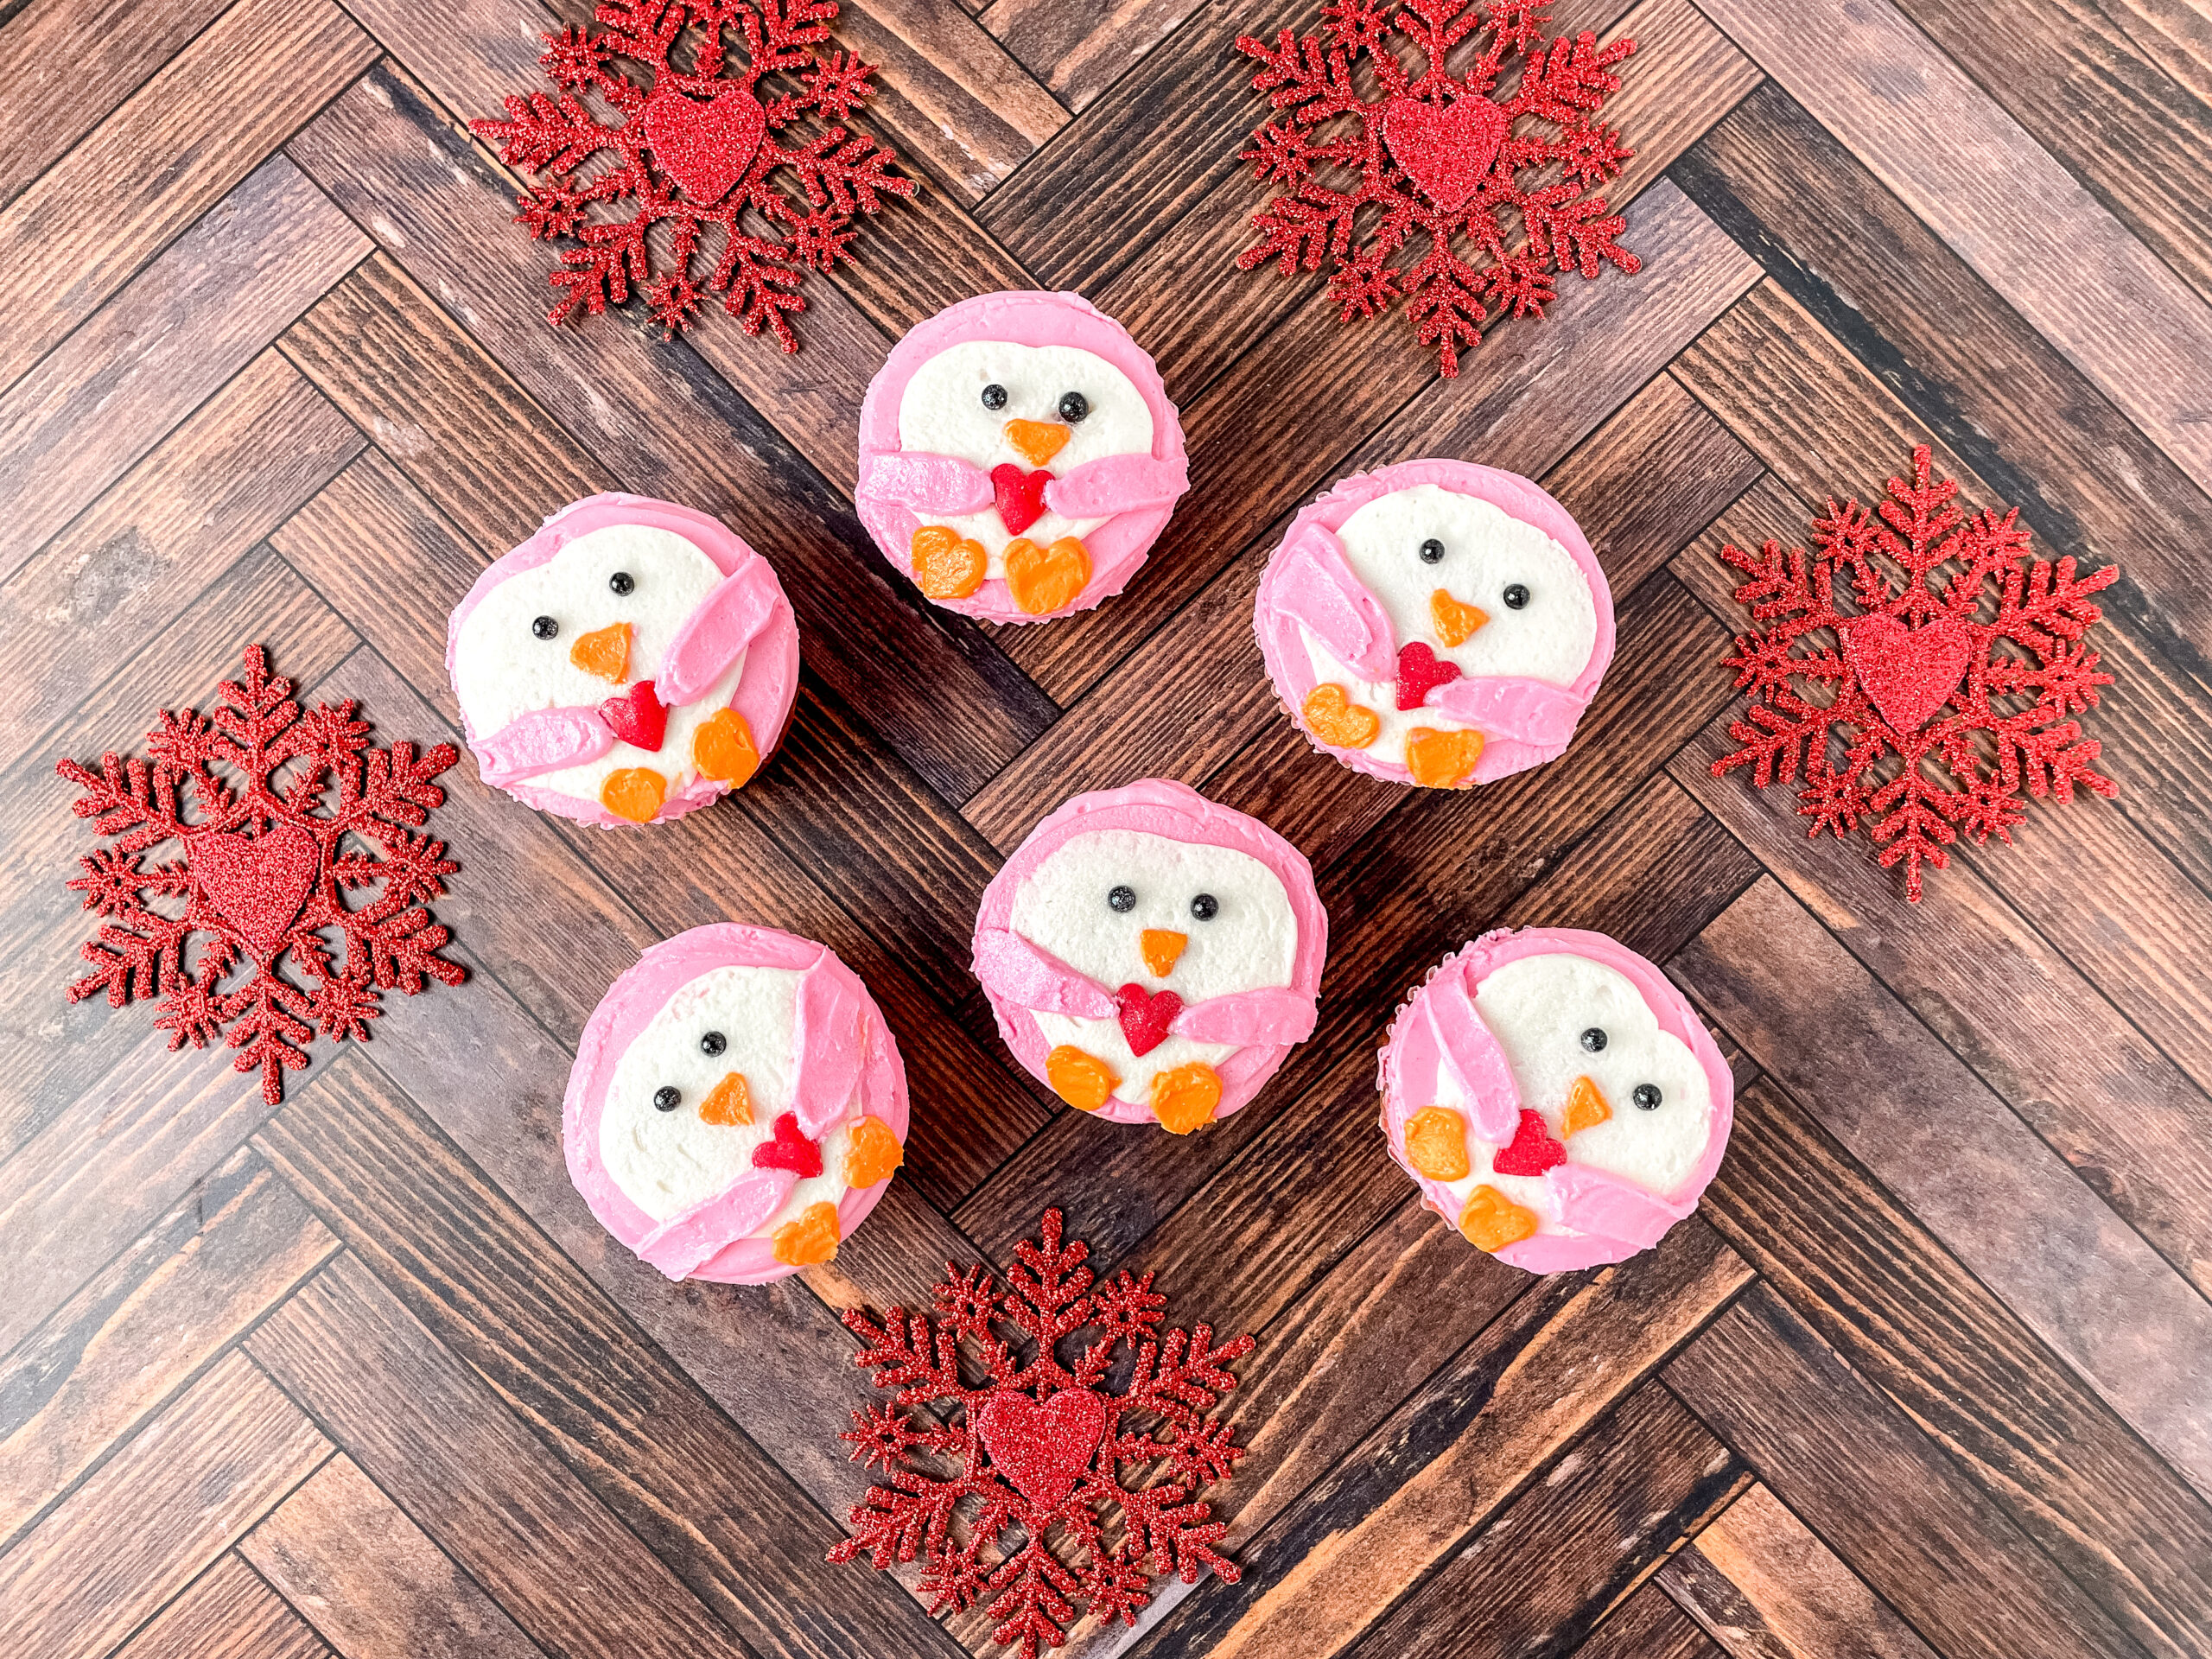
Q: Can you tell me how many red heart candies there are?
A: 6